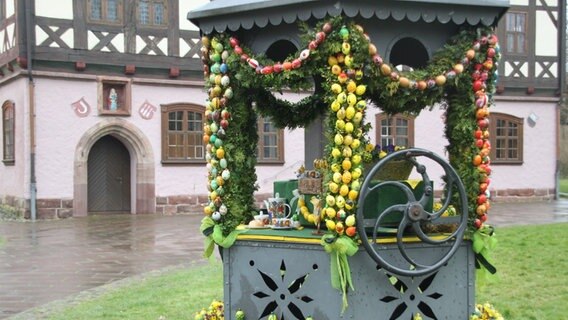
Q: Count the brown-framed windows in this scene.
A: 8